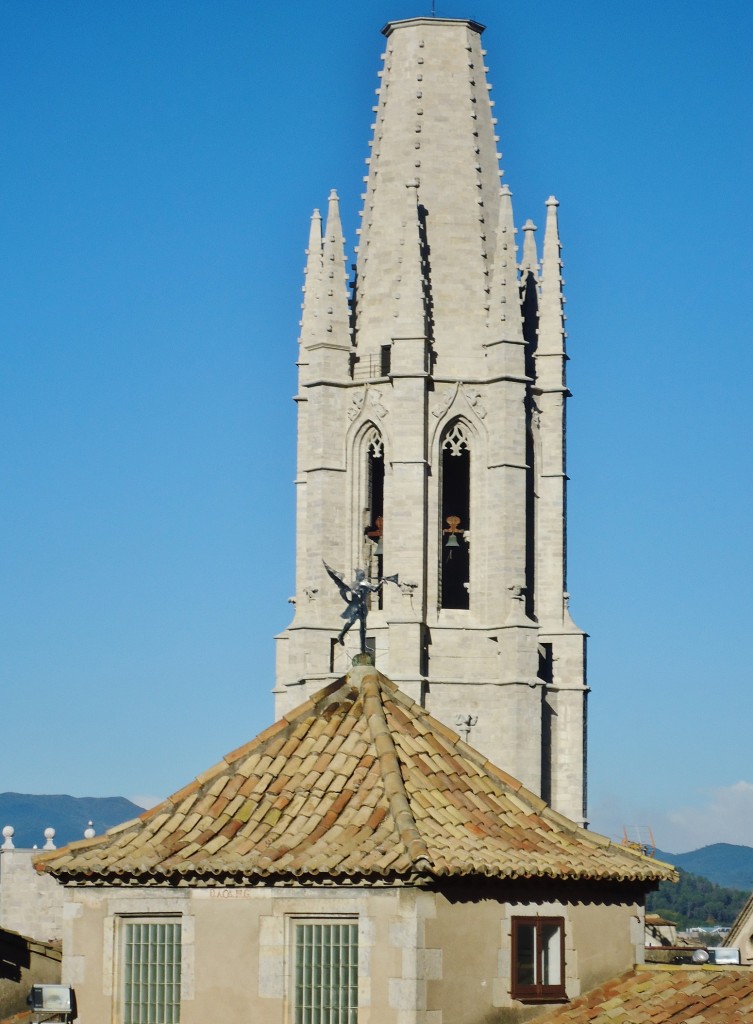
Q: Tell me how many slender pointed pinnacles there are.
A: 6